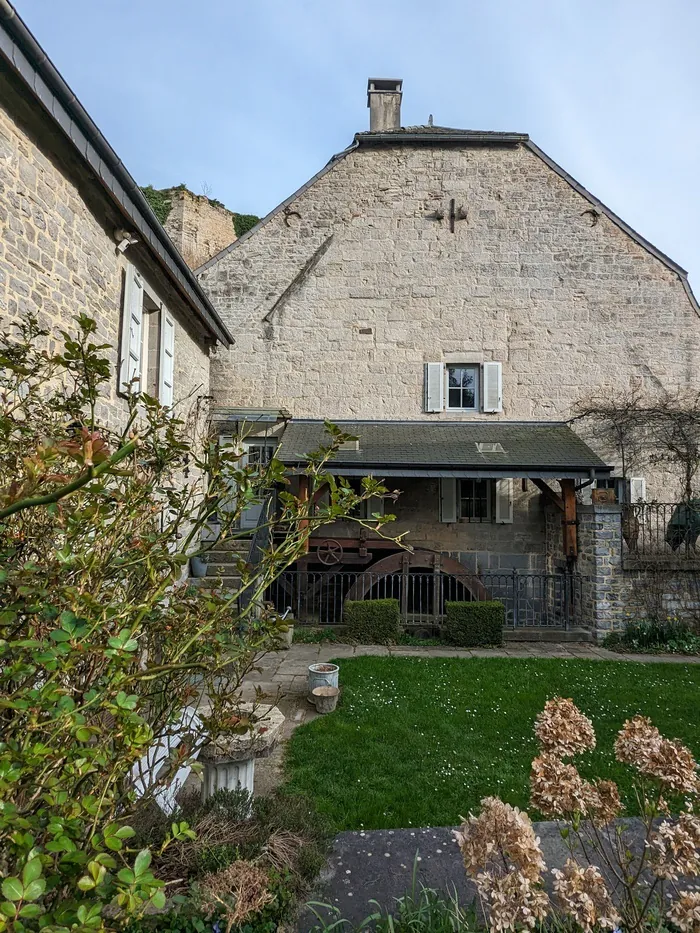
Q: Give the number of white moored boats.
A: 0